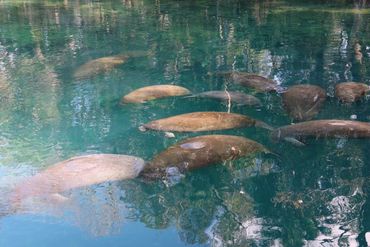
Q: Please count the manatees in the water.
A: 10